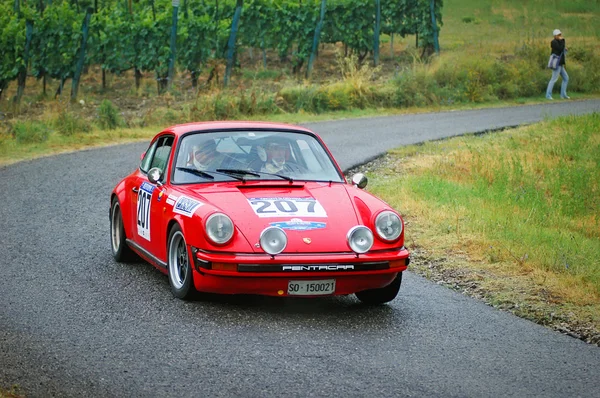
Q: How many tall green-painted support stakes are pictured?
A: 7